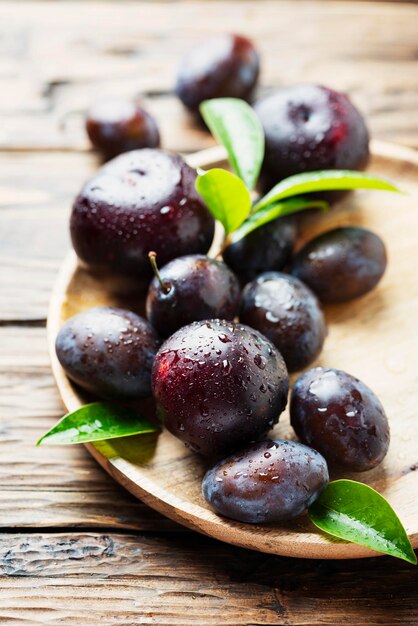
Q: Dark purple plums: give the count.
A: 12